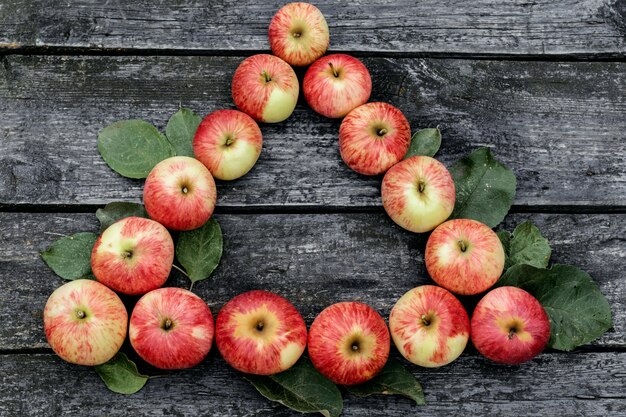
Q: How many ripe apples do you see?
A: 15